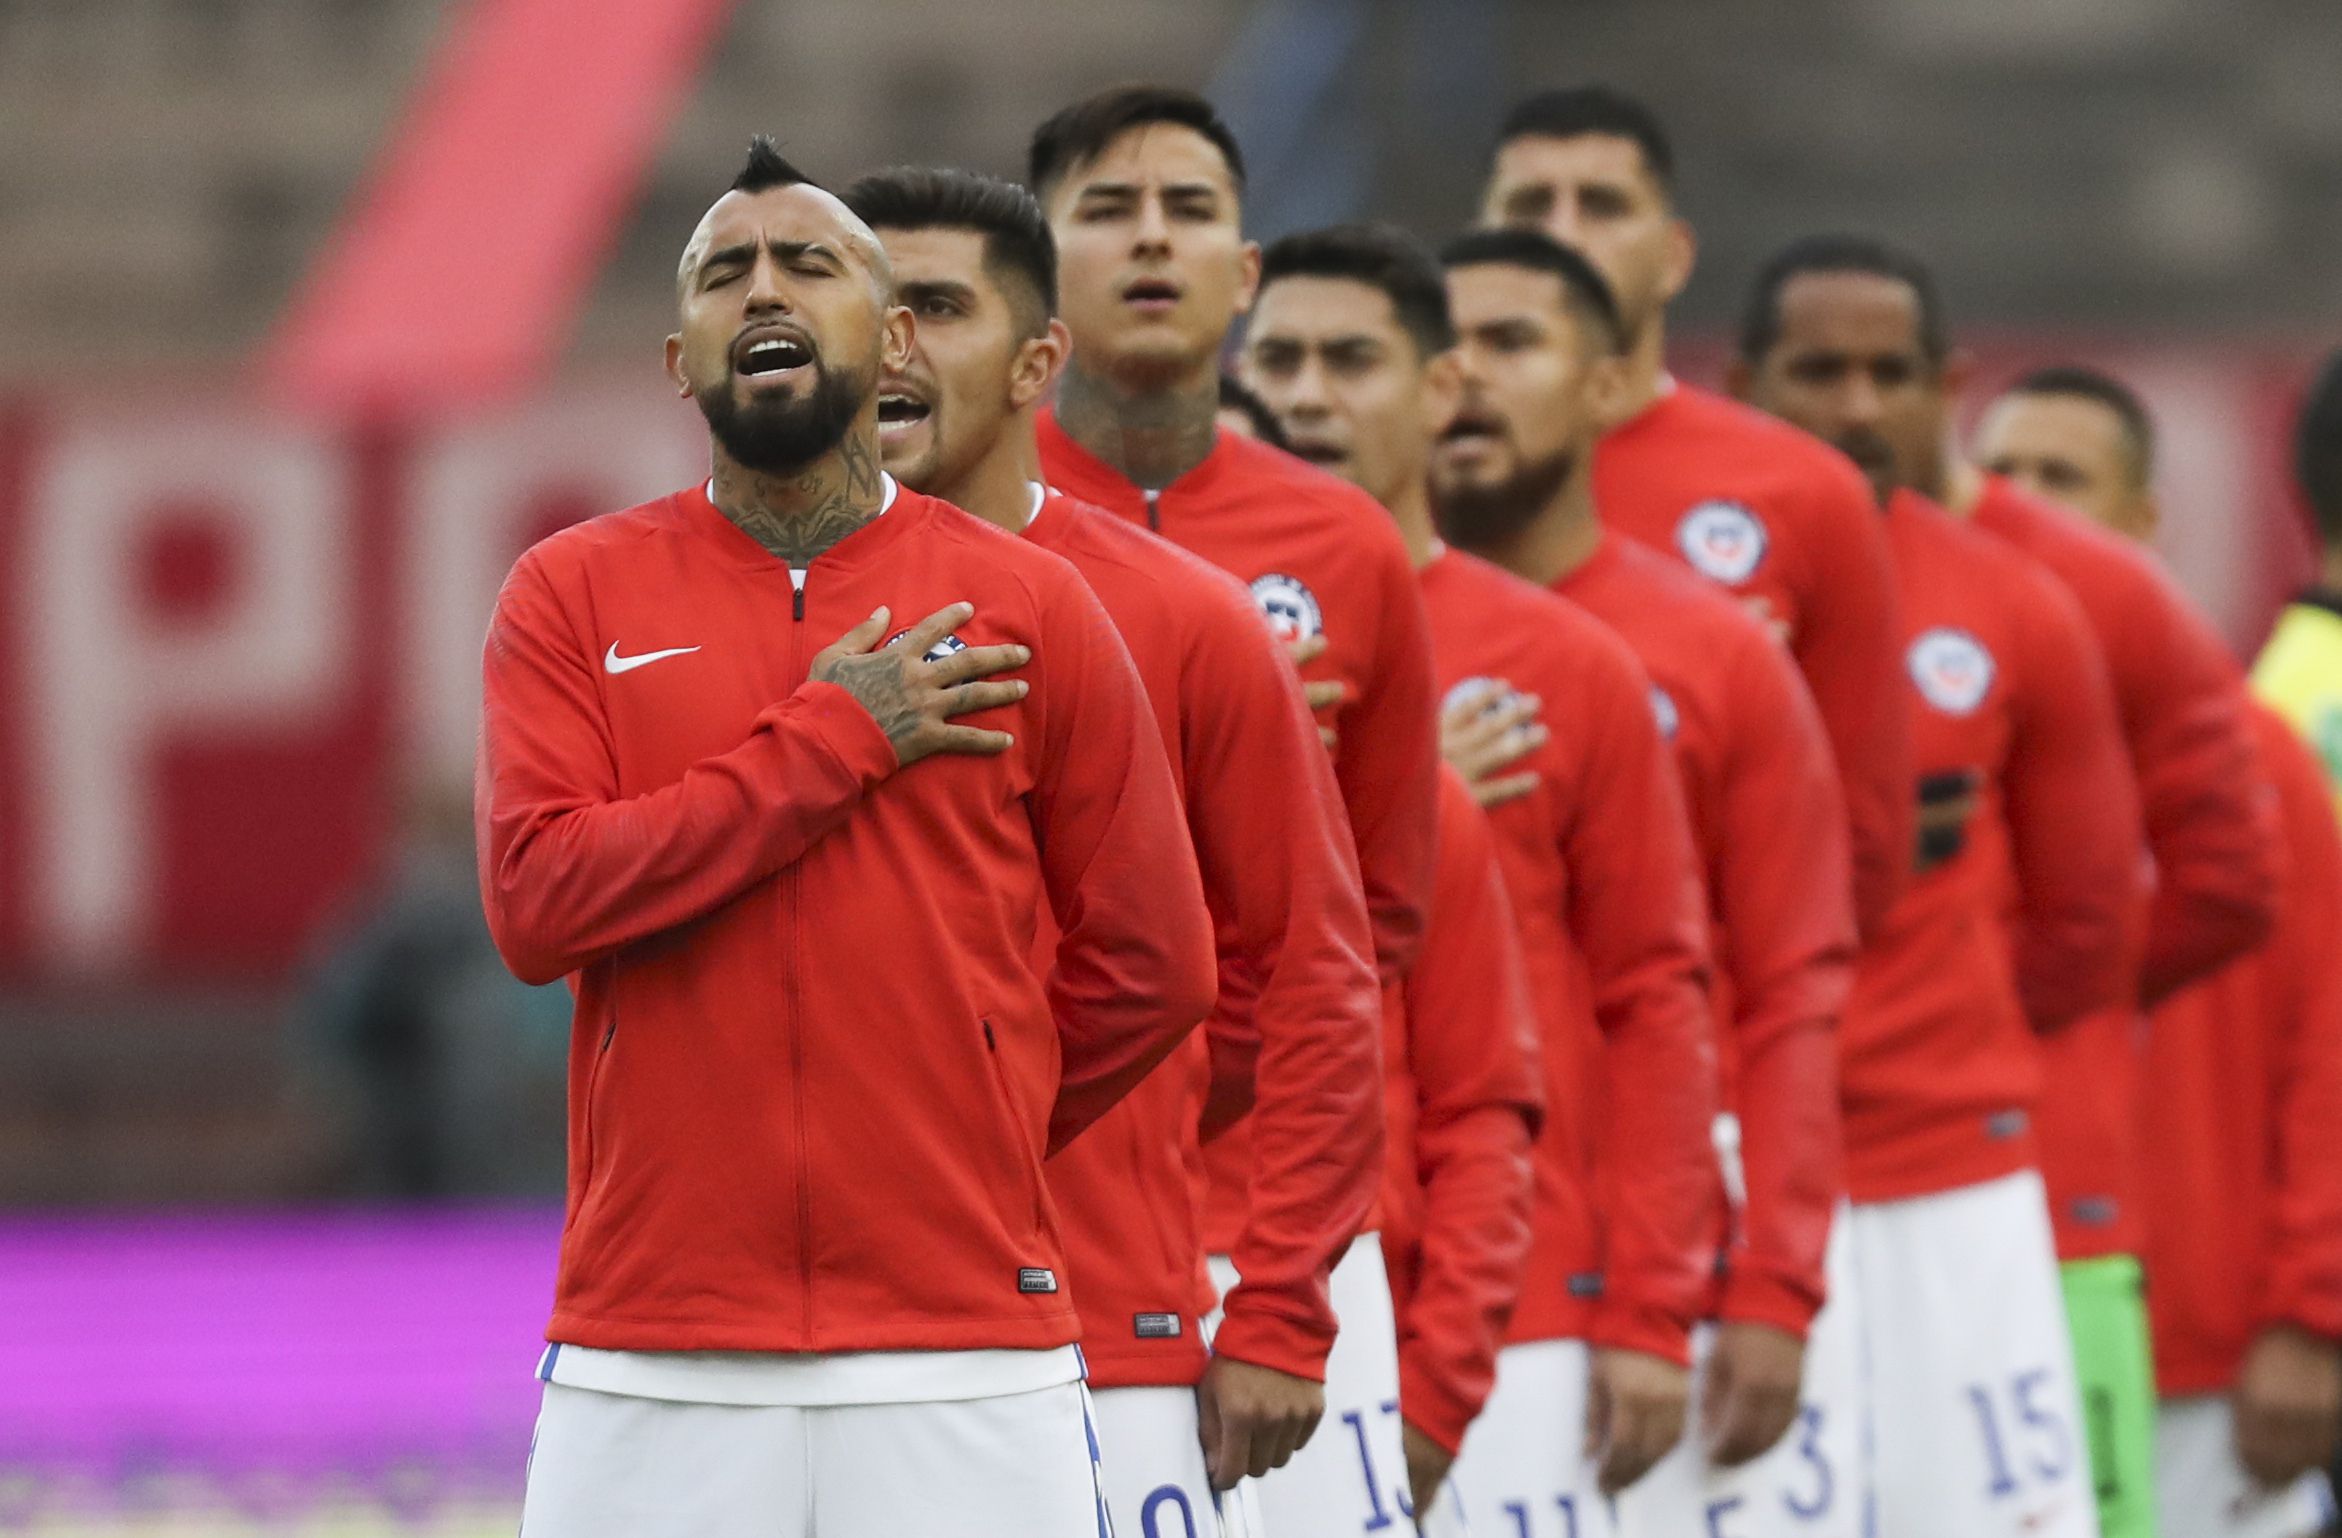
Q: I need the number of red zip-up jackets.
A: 10